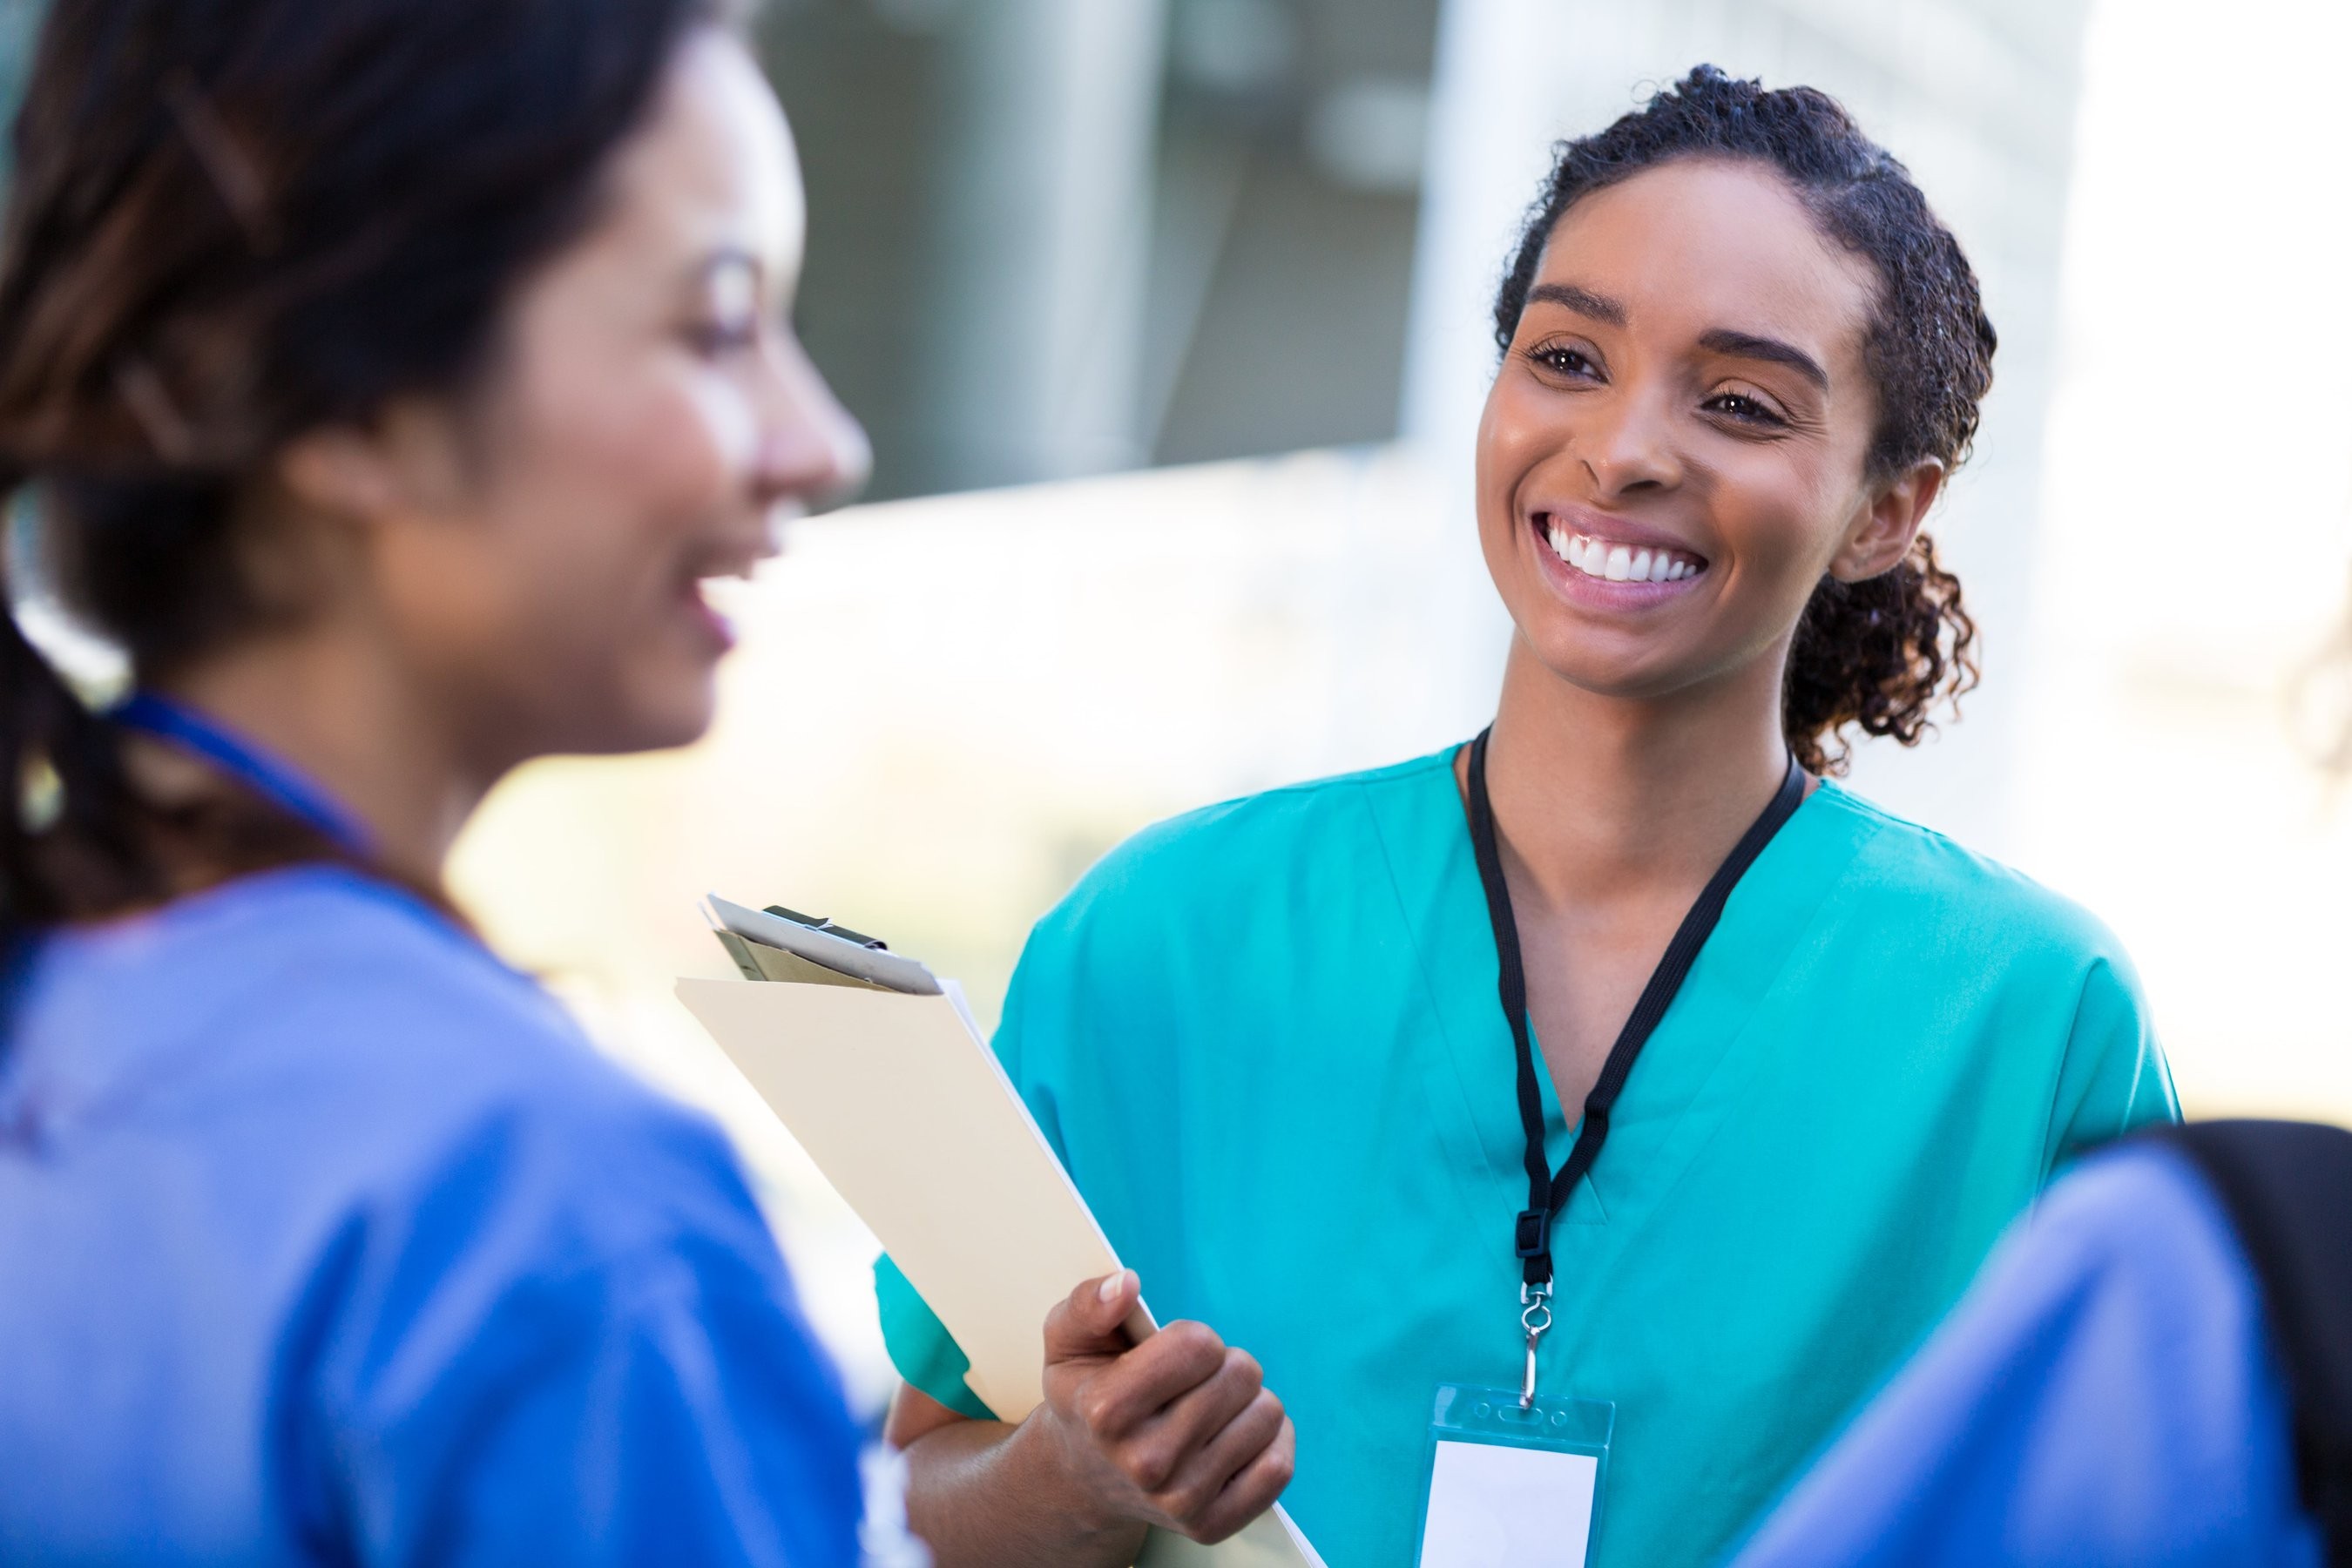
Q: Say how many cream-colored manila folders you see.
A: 1